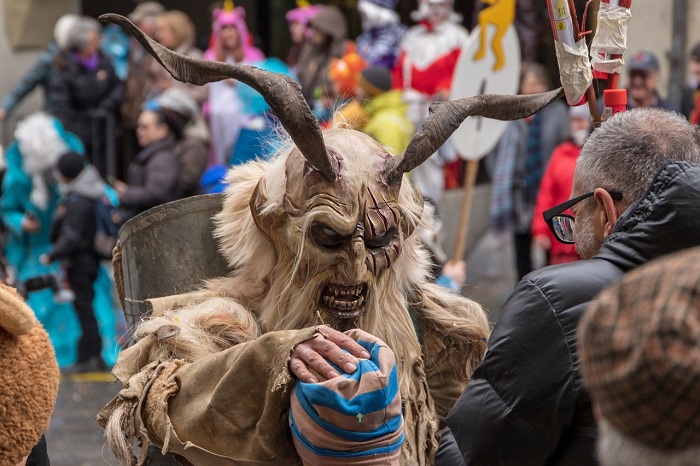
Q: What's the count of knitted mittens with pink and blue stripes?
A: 0